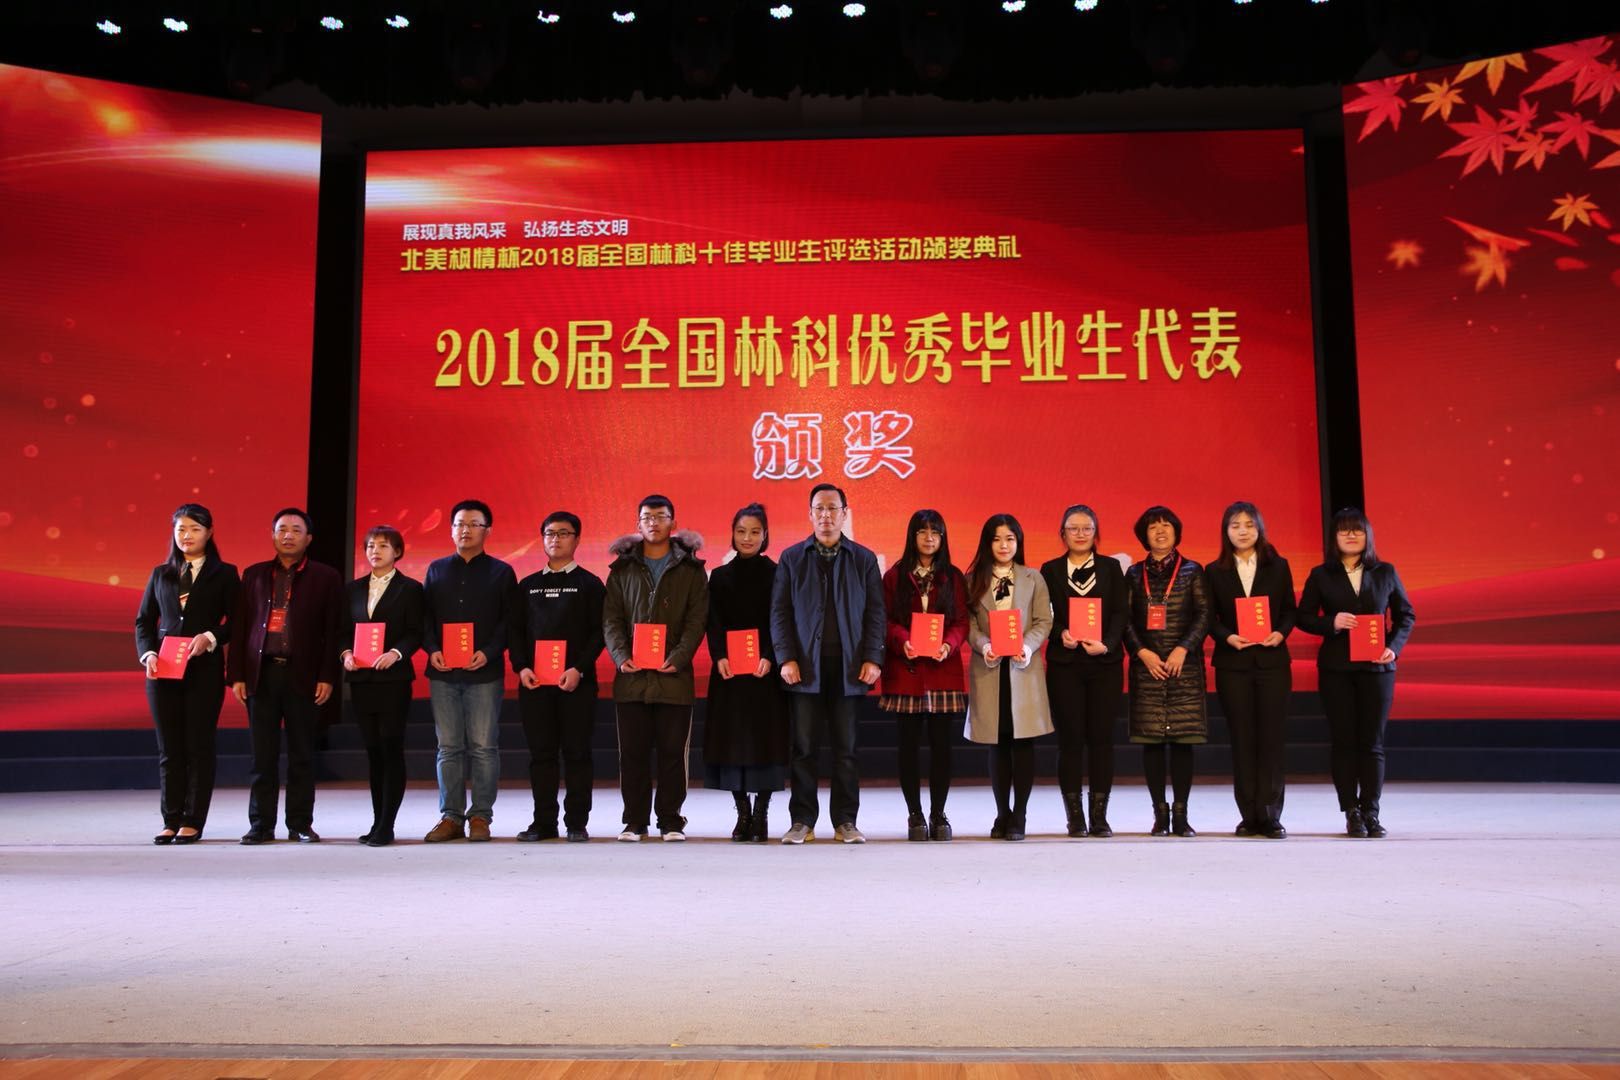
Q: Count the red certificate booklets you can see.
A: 11